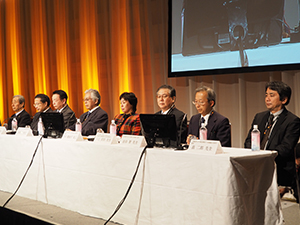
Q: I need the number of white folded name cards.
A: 6